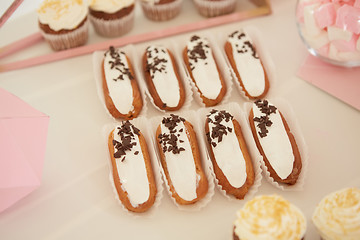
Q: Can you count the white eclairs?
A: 8